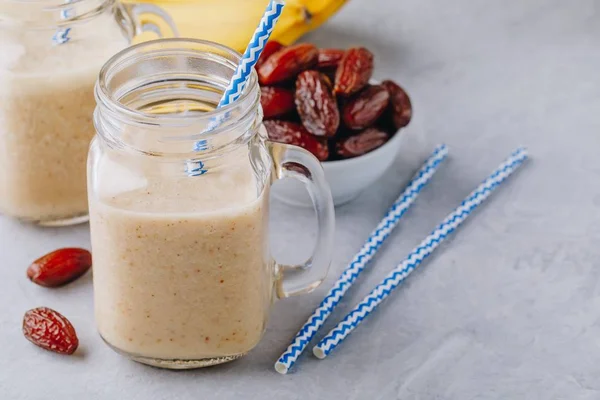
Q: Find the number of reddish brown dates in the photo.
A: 12